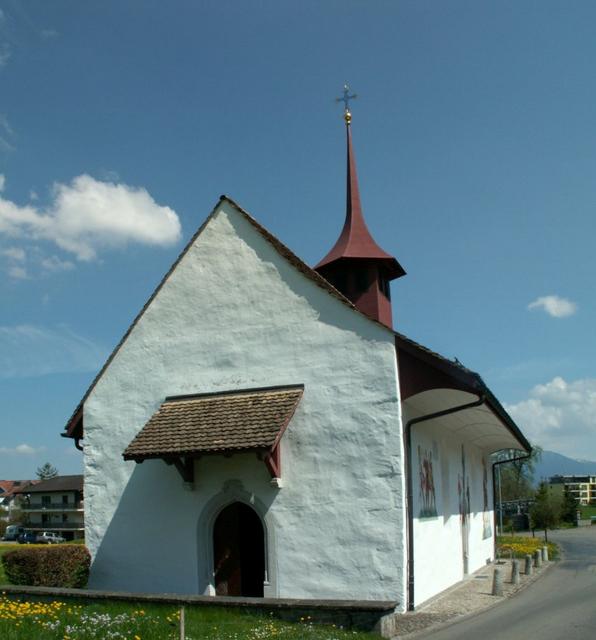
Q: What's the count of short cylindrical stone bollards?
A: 5